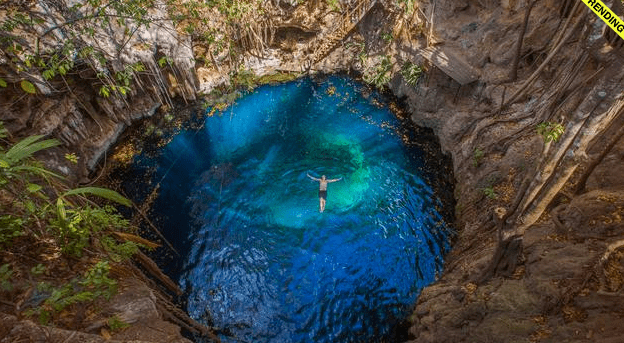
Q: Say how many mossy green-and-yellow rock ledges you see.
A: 1